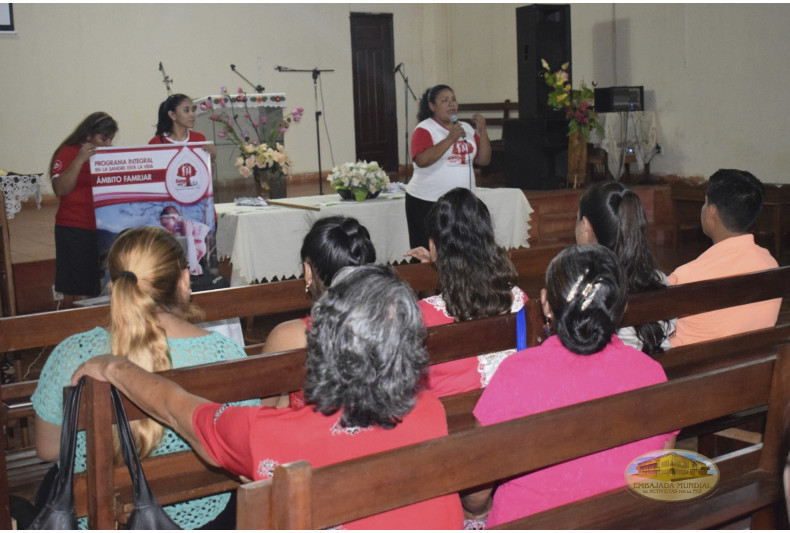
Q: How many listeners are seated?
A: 7